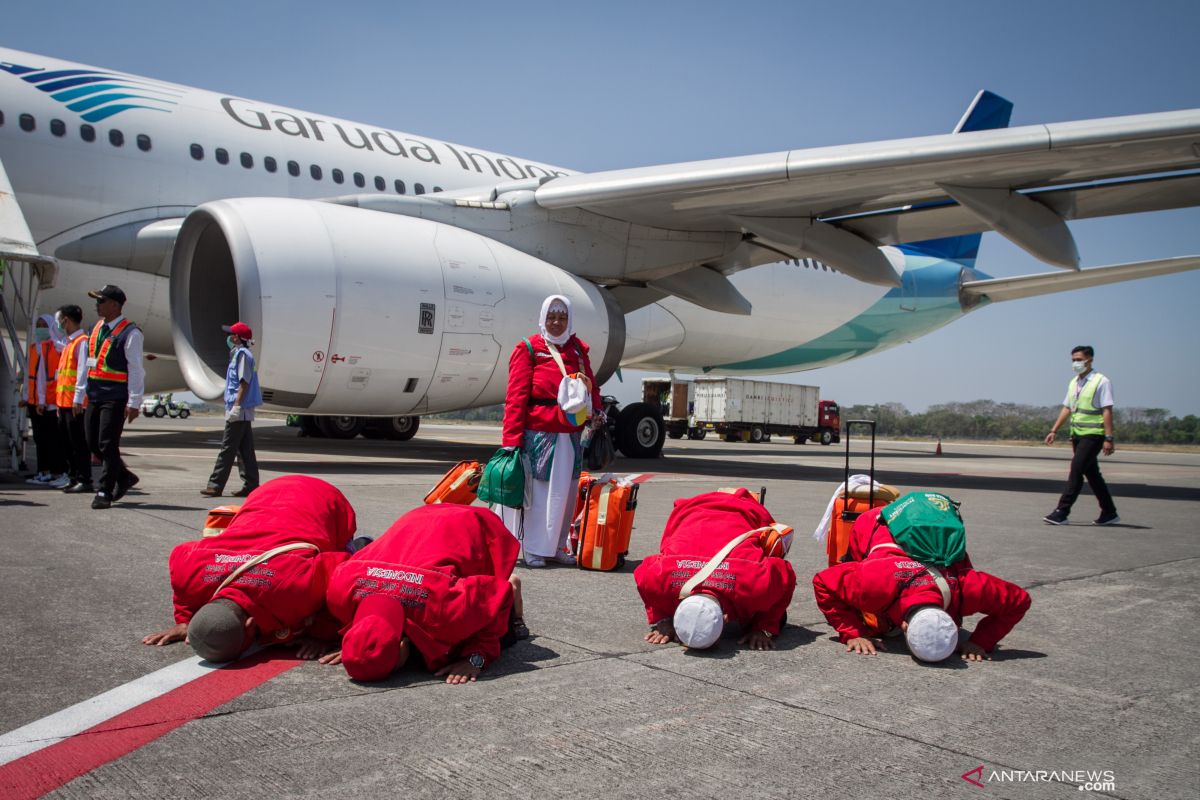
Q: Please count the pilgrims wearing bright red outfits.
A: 5